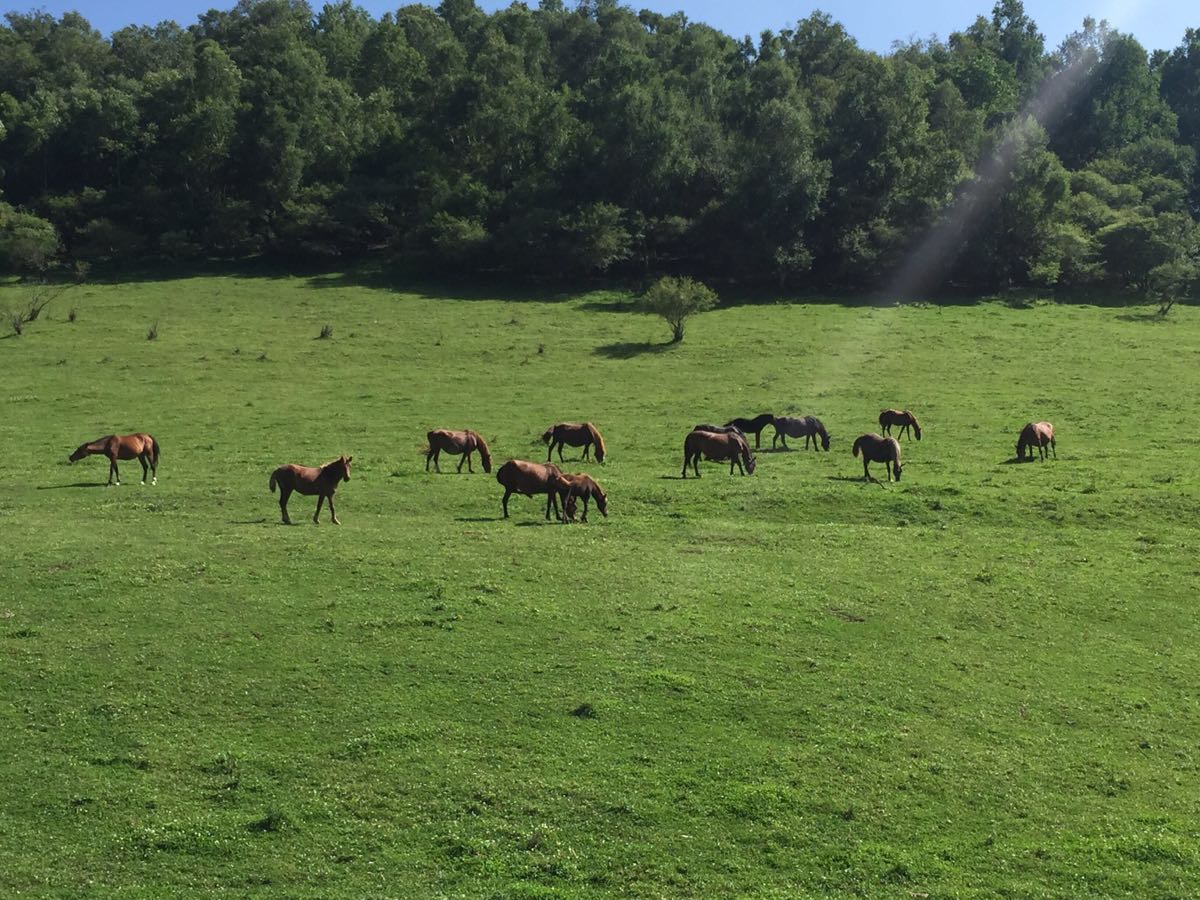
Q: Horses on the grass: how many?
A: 13